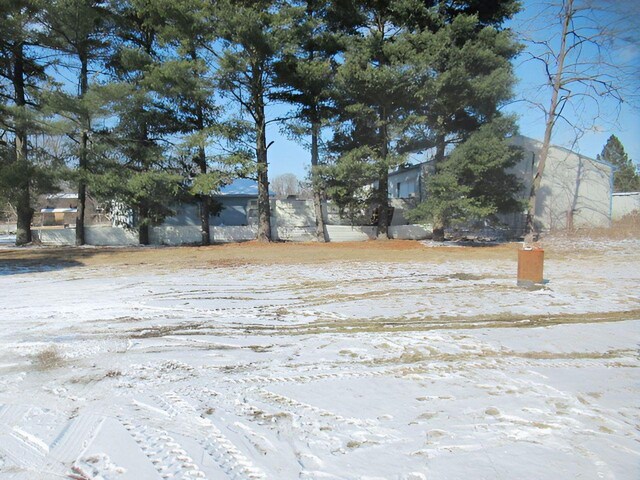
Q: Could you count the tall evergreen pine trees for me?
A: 8